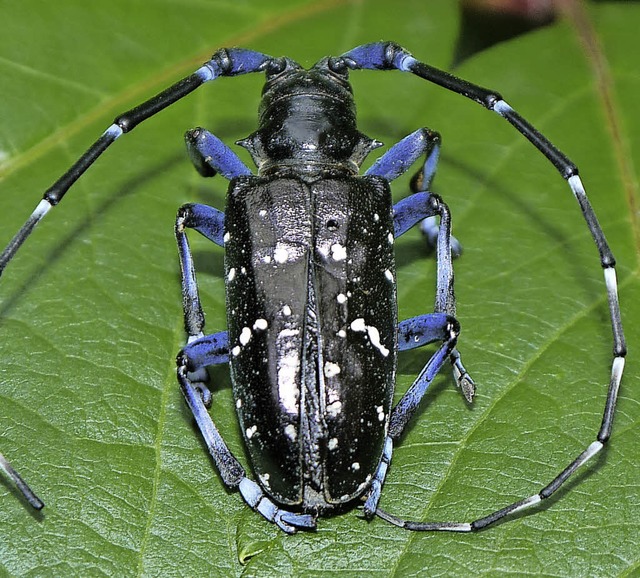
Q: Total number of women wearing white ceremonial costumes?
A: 0